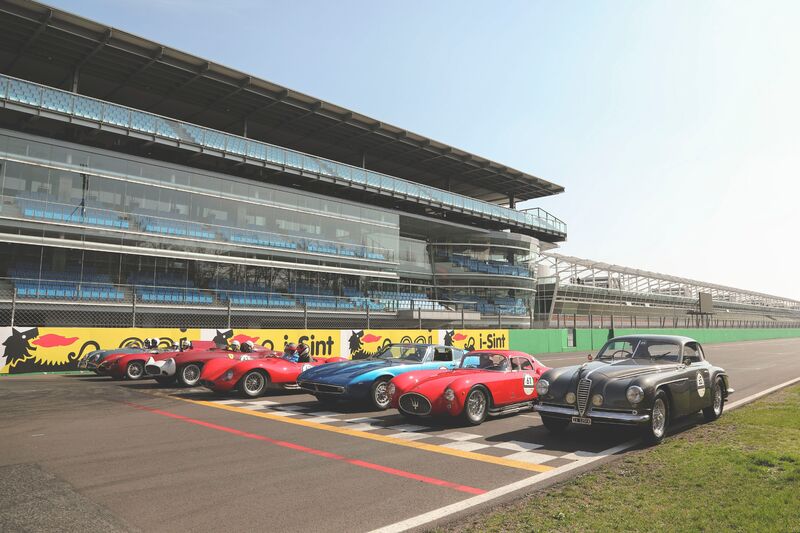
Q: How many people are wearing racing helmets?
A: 8